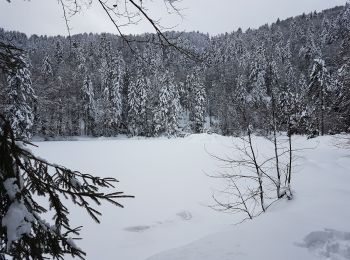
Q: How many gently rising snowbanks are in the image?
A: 1